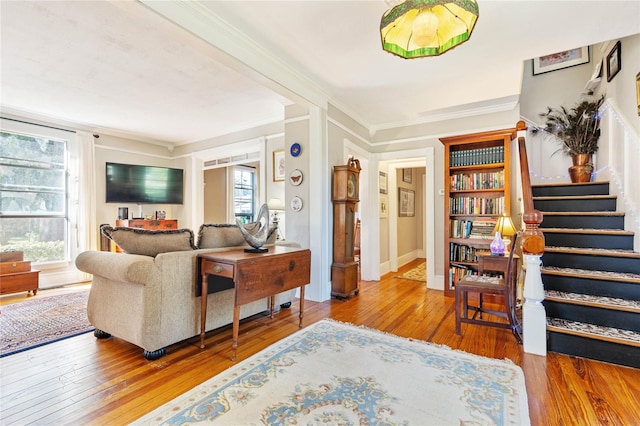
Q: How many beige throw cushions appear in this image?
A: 2